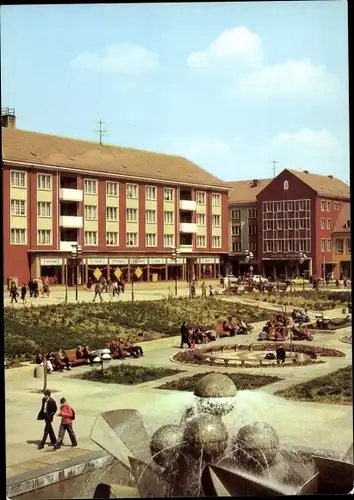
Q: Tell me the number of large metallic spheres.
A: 4